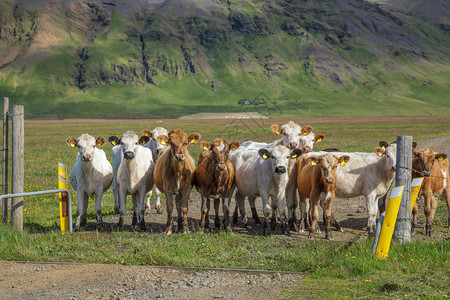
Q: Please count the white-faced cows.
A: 7